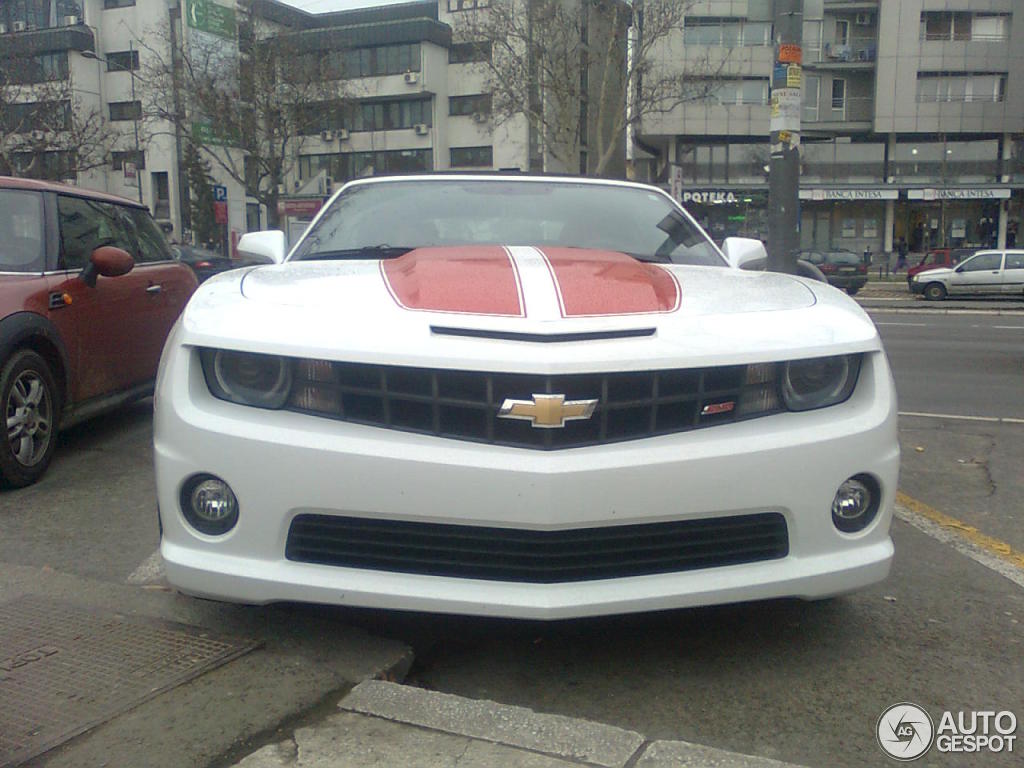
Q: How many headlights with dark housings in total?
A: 2